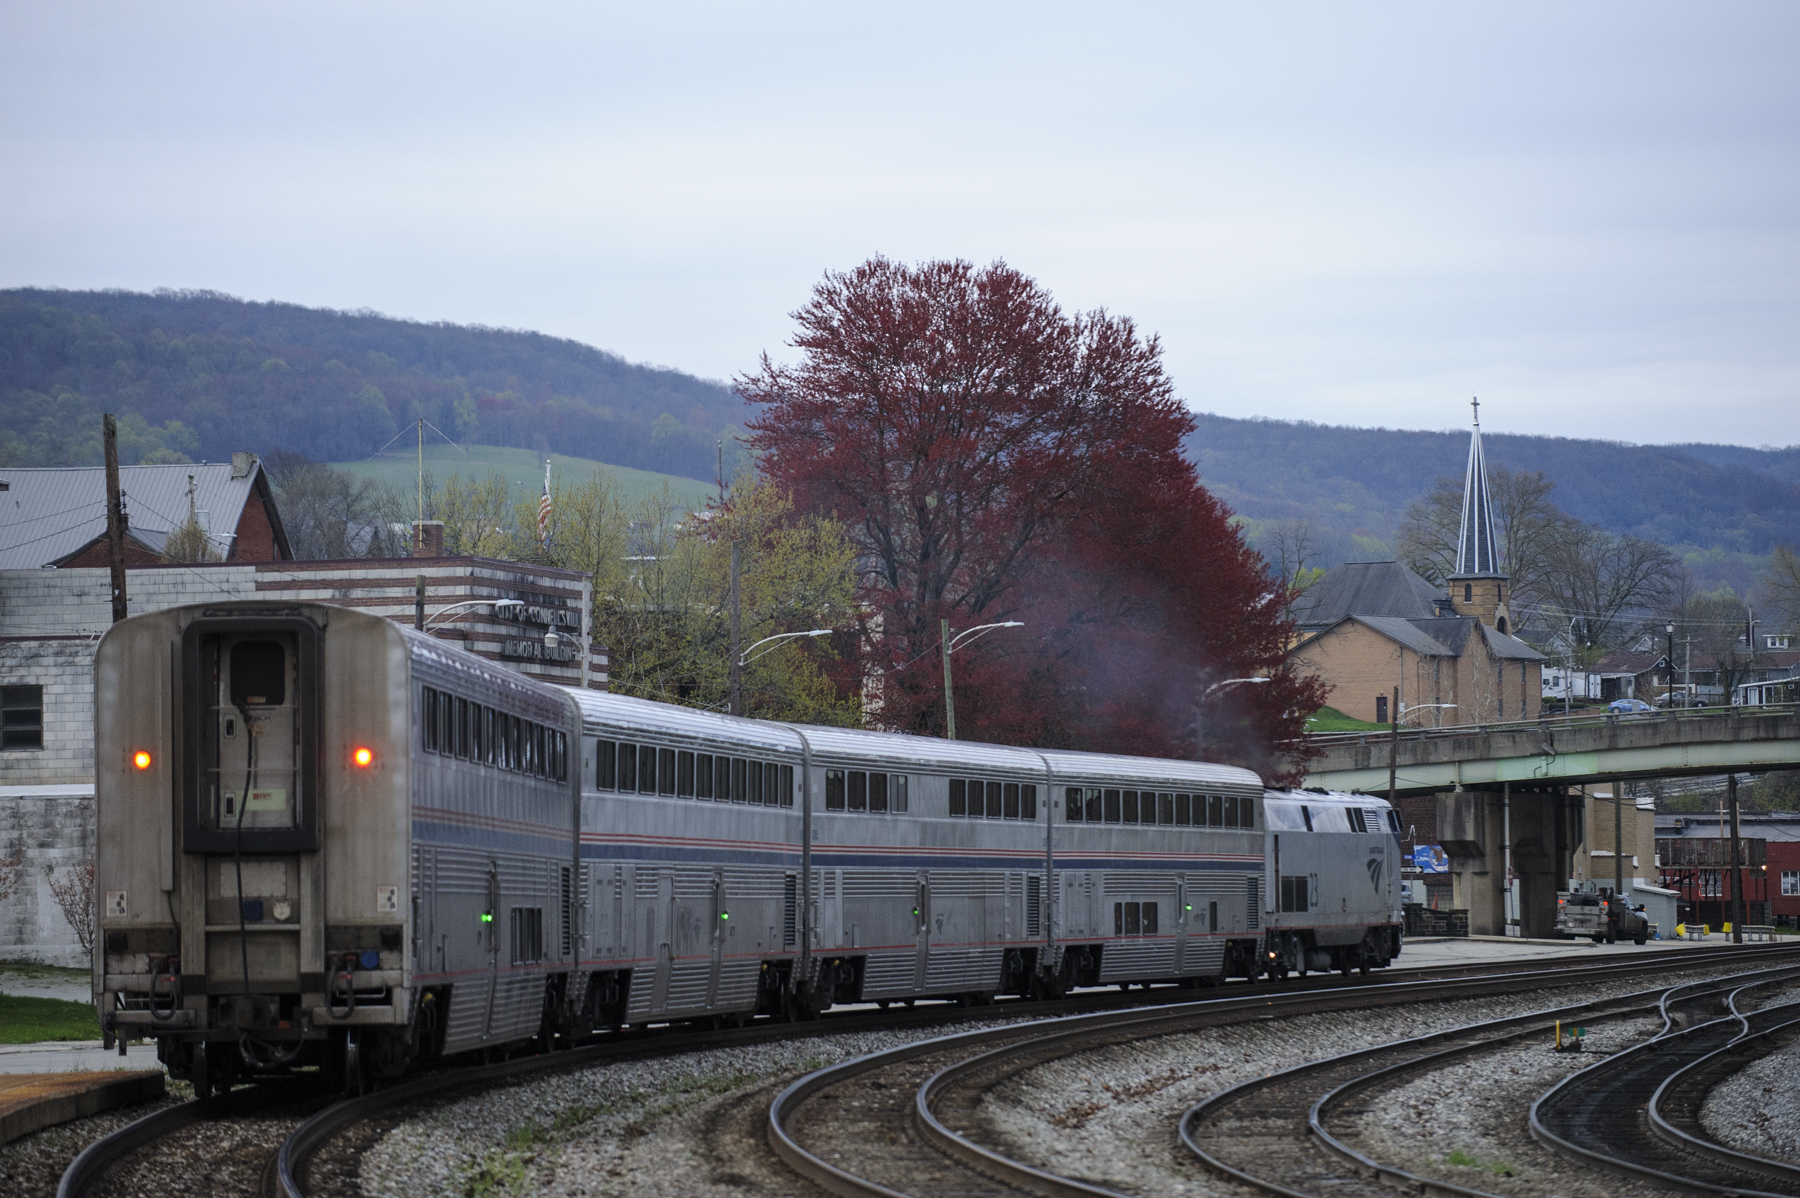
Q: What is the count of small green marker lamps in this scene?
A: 4